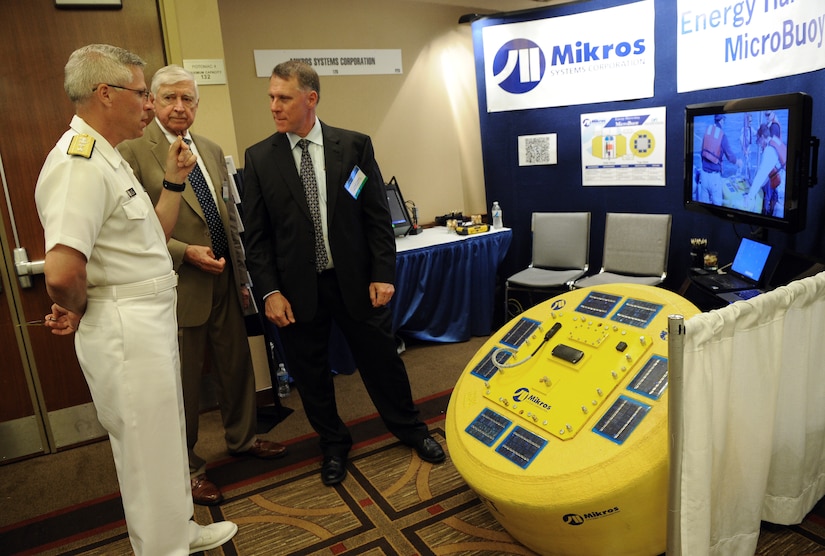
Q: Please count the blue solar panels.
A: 8